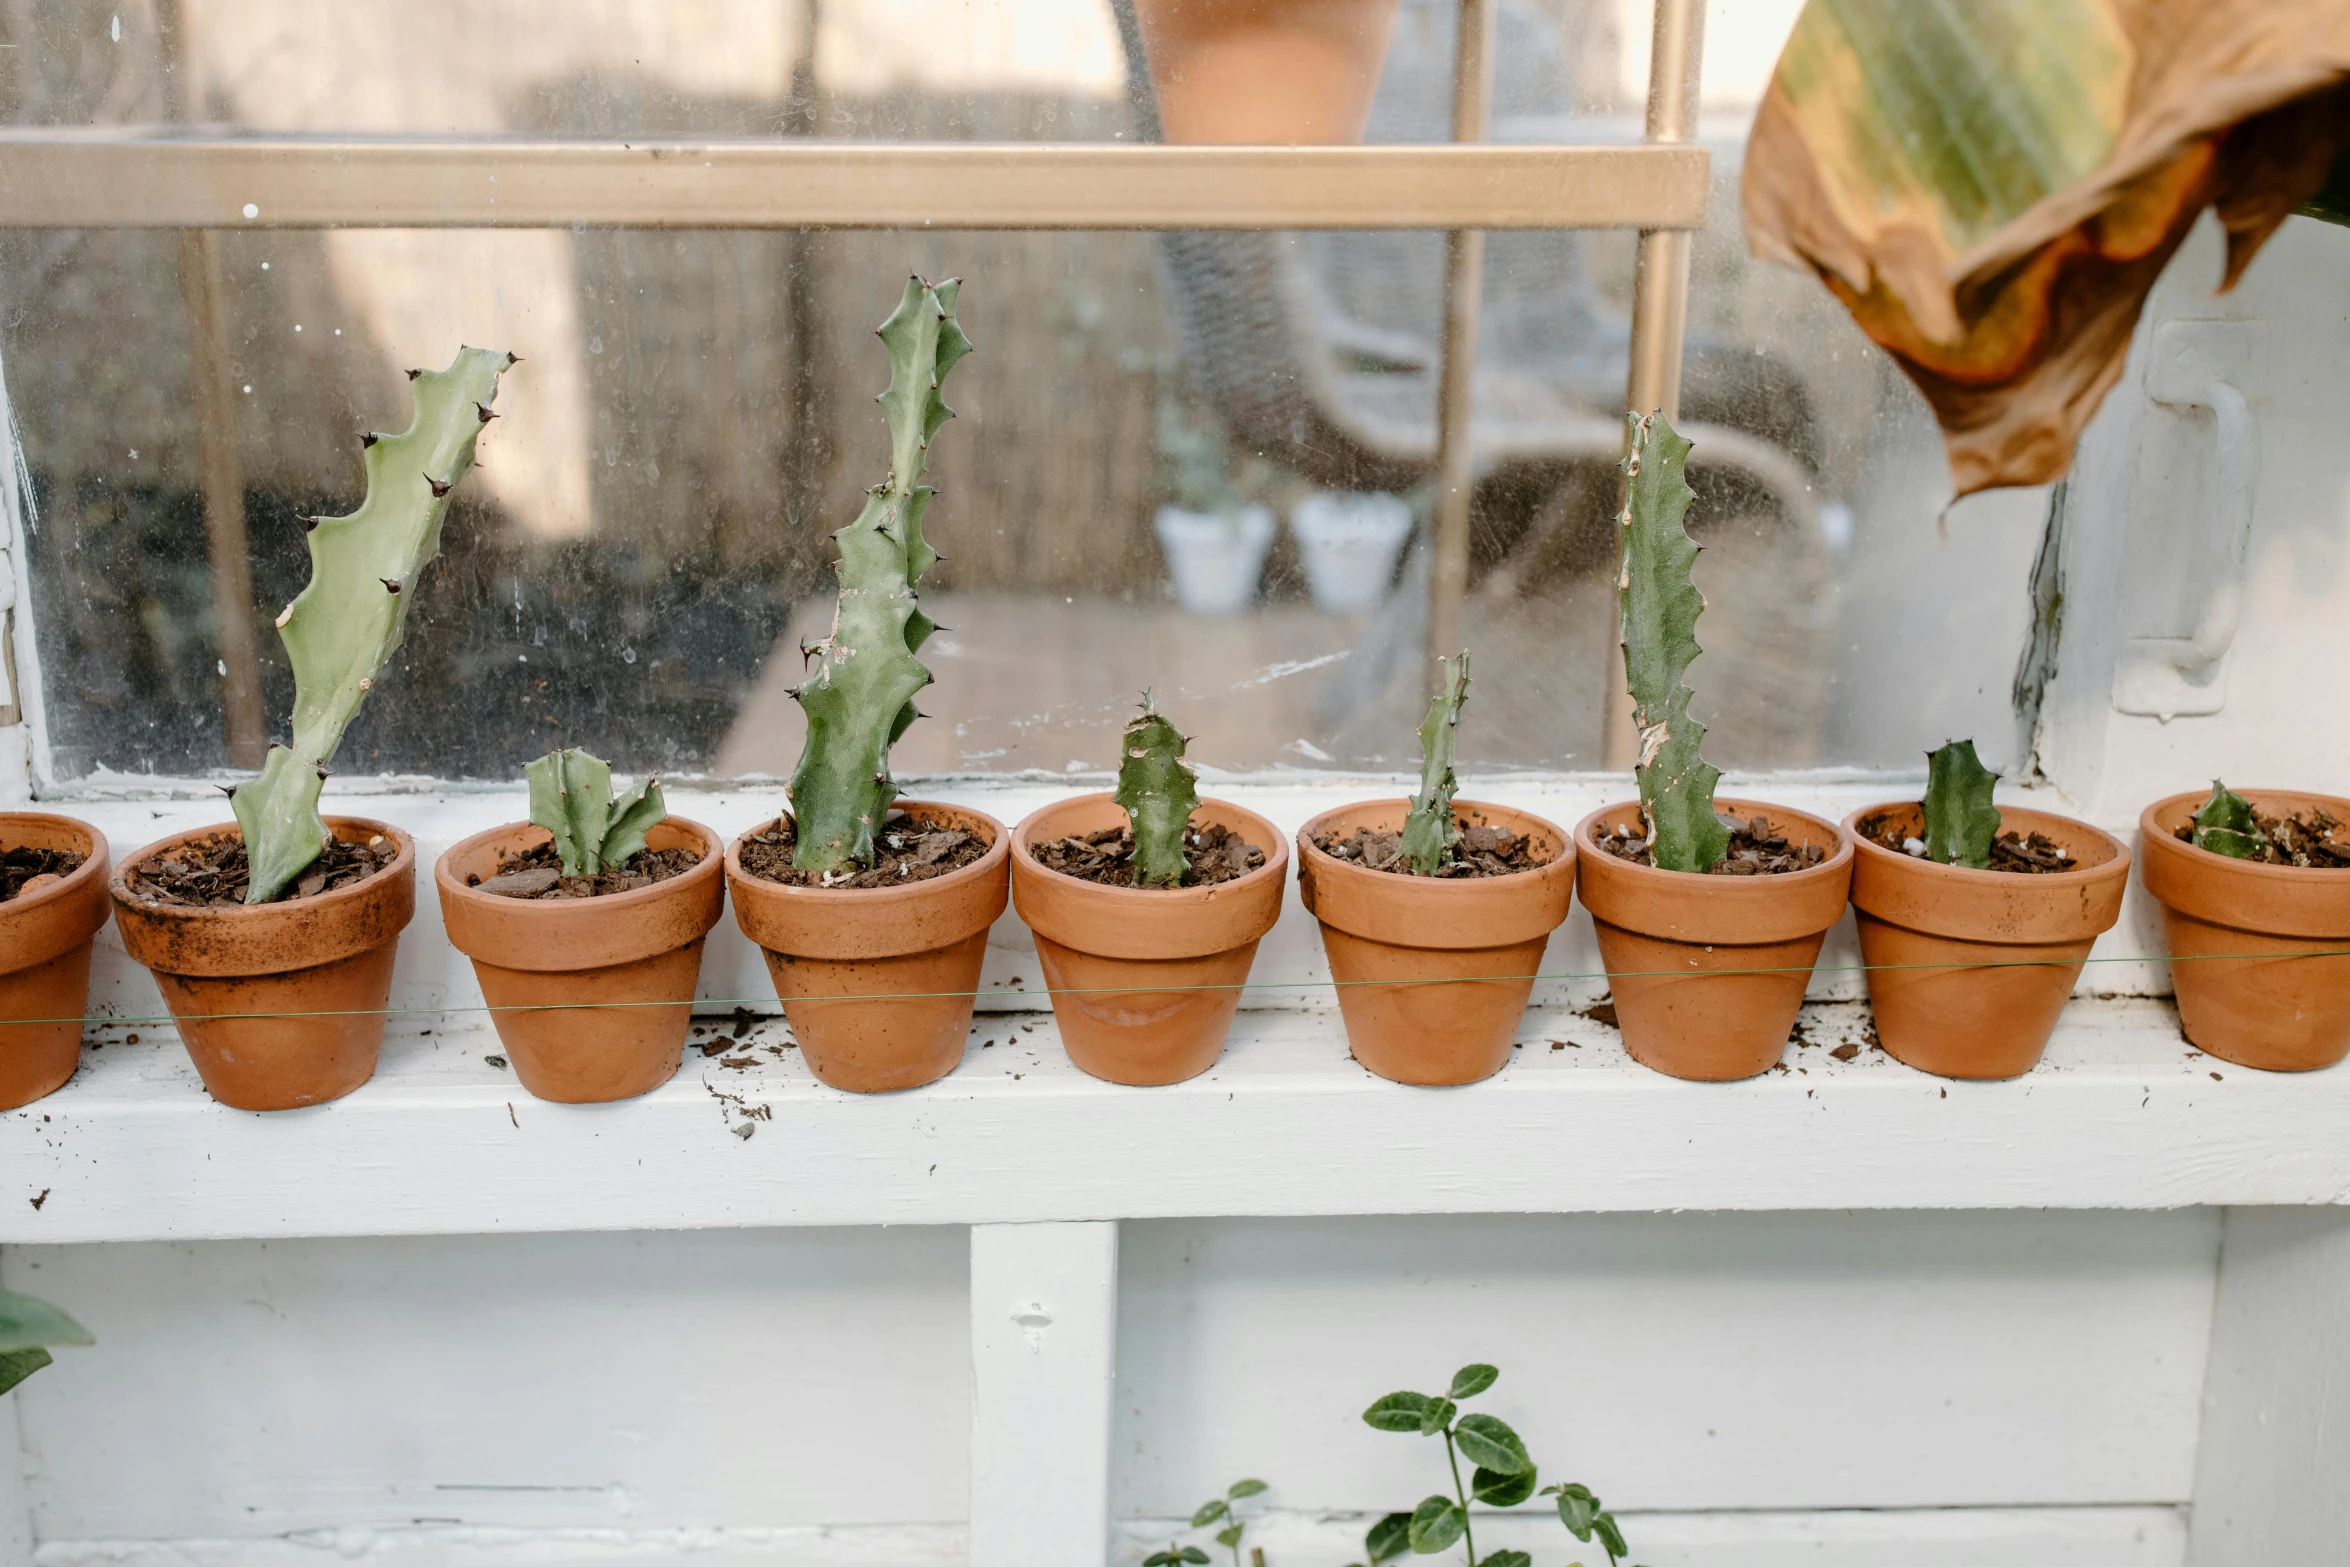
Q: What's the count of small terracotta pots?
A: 9